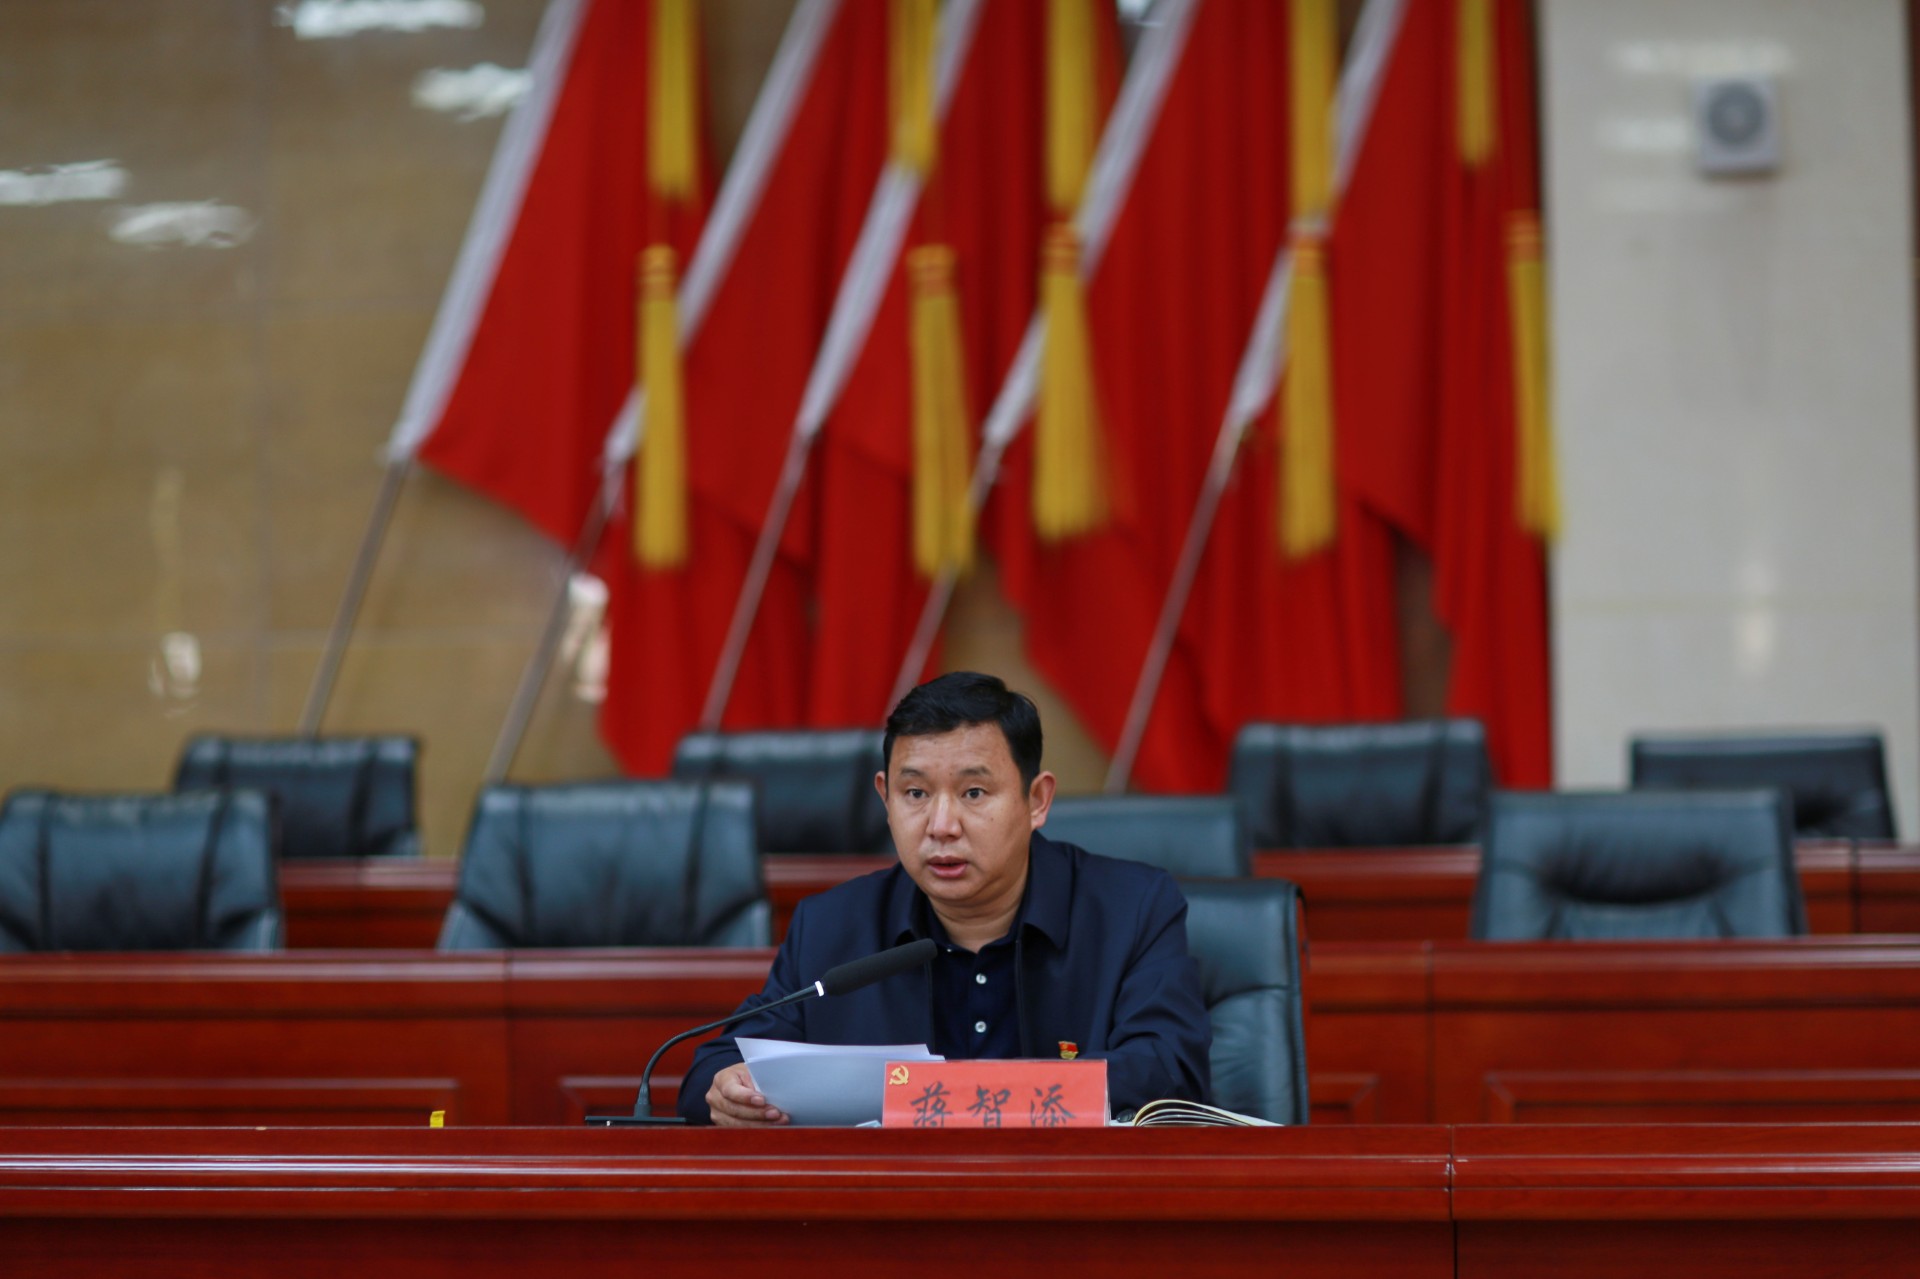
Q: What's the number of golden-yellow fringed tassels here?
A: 10